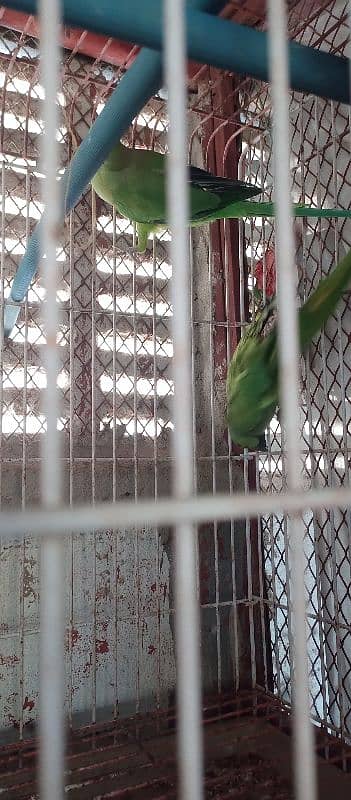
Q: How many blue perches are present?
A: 2